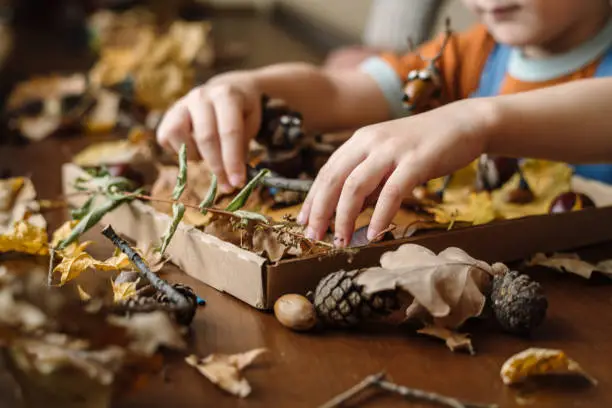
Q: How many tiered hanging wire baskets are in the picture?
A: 0